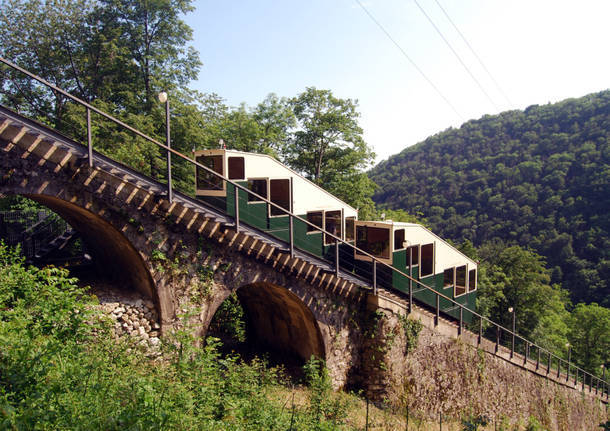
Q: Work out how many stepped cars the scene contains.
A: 2